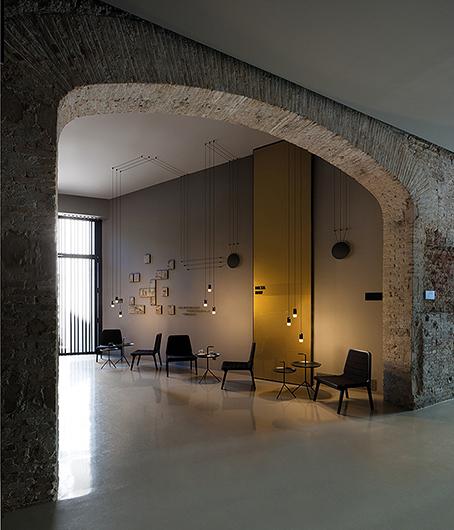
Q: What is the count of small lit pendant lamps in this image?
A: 9